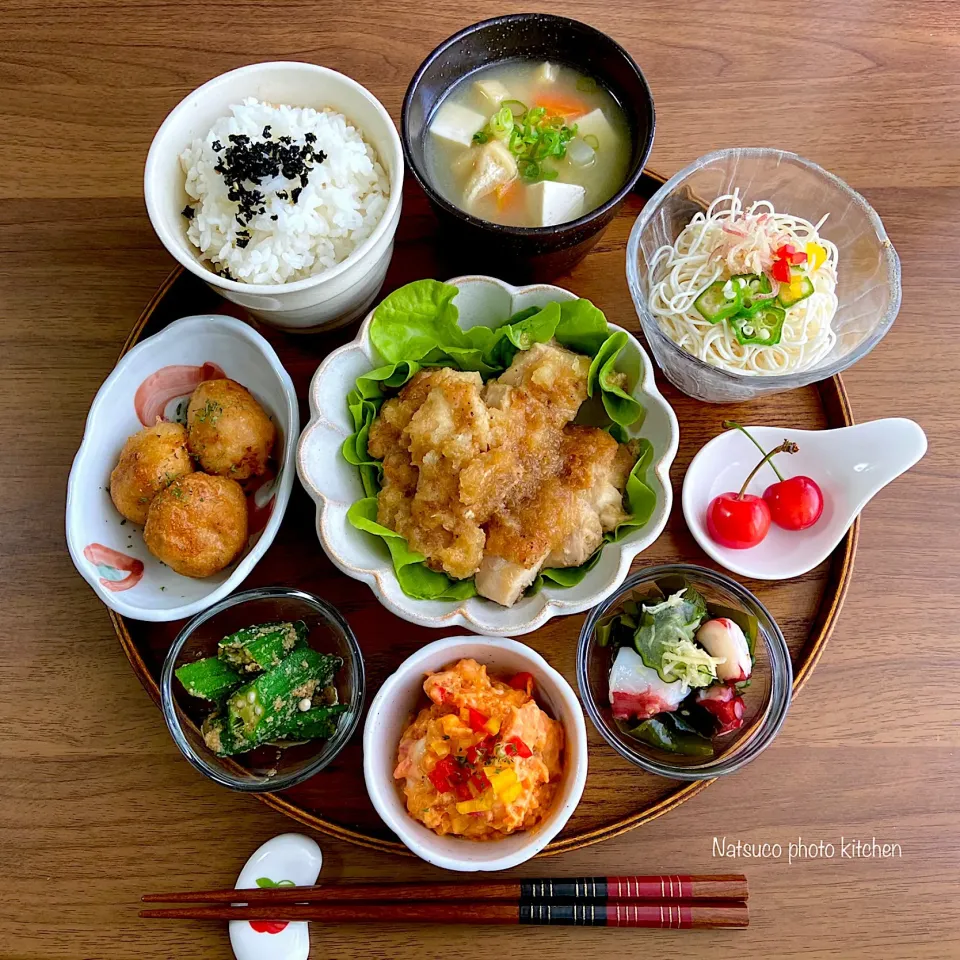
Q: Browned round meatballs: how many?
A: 3